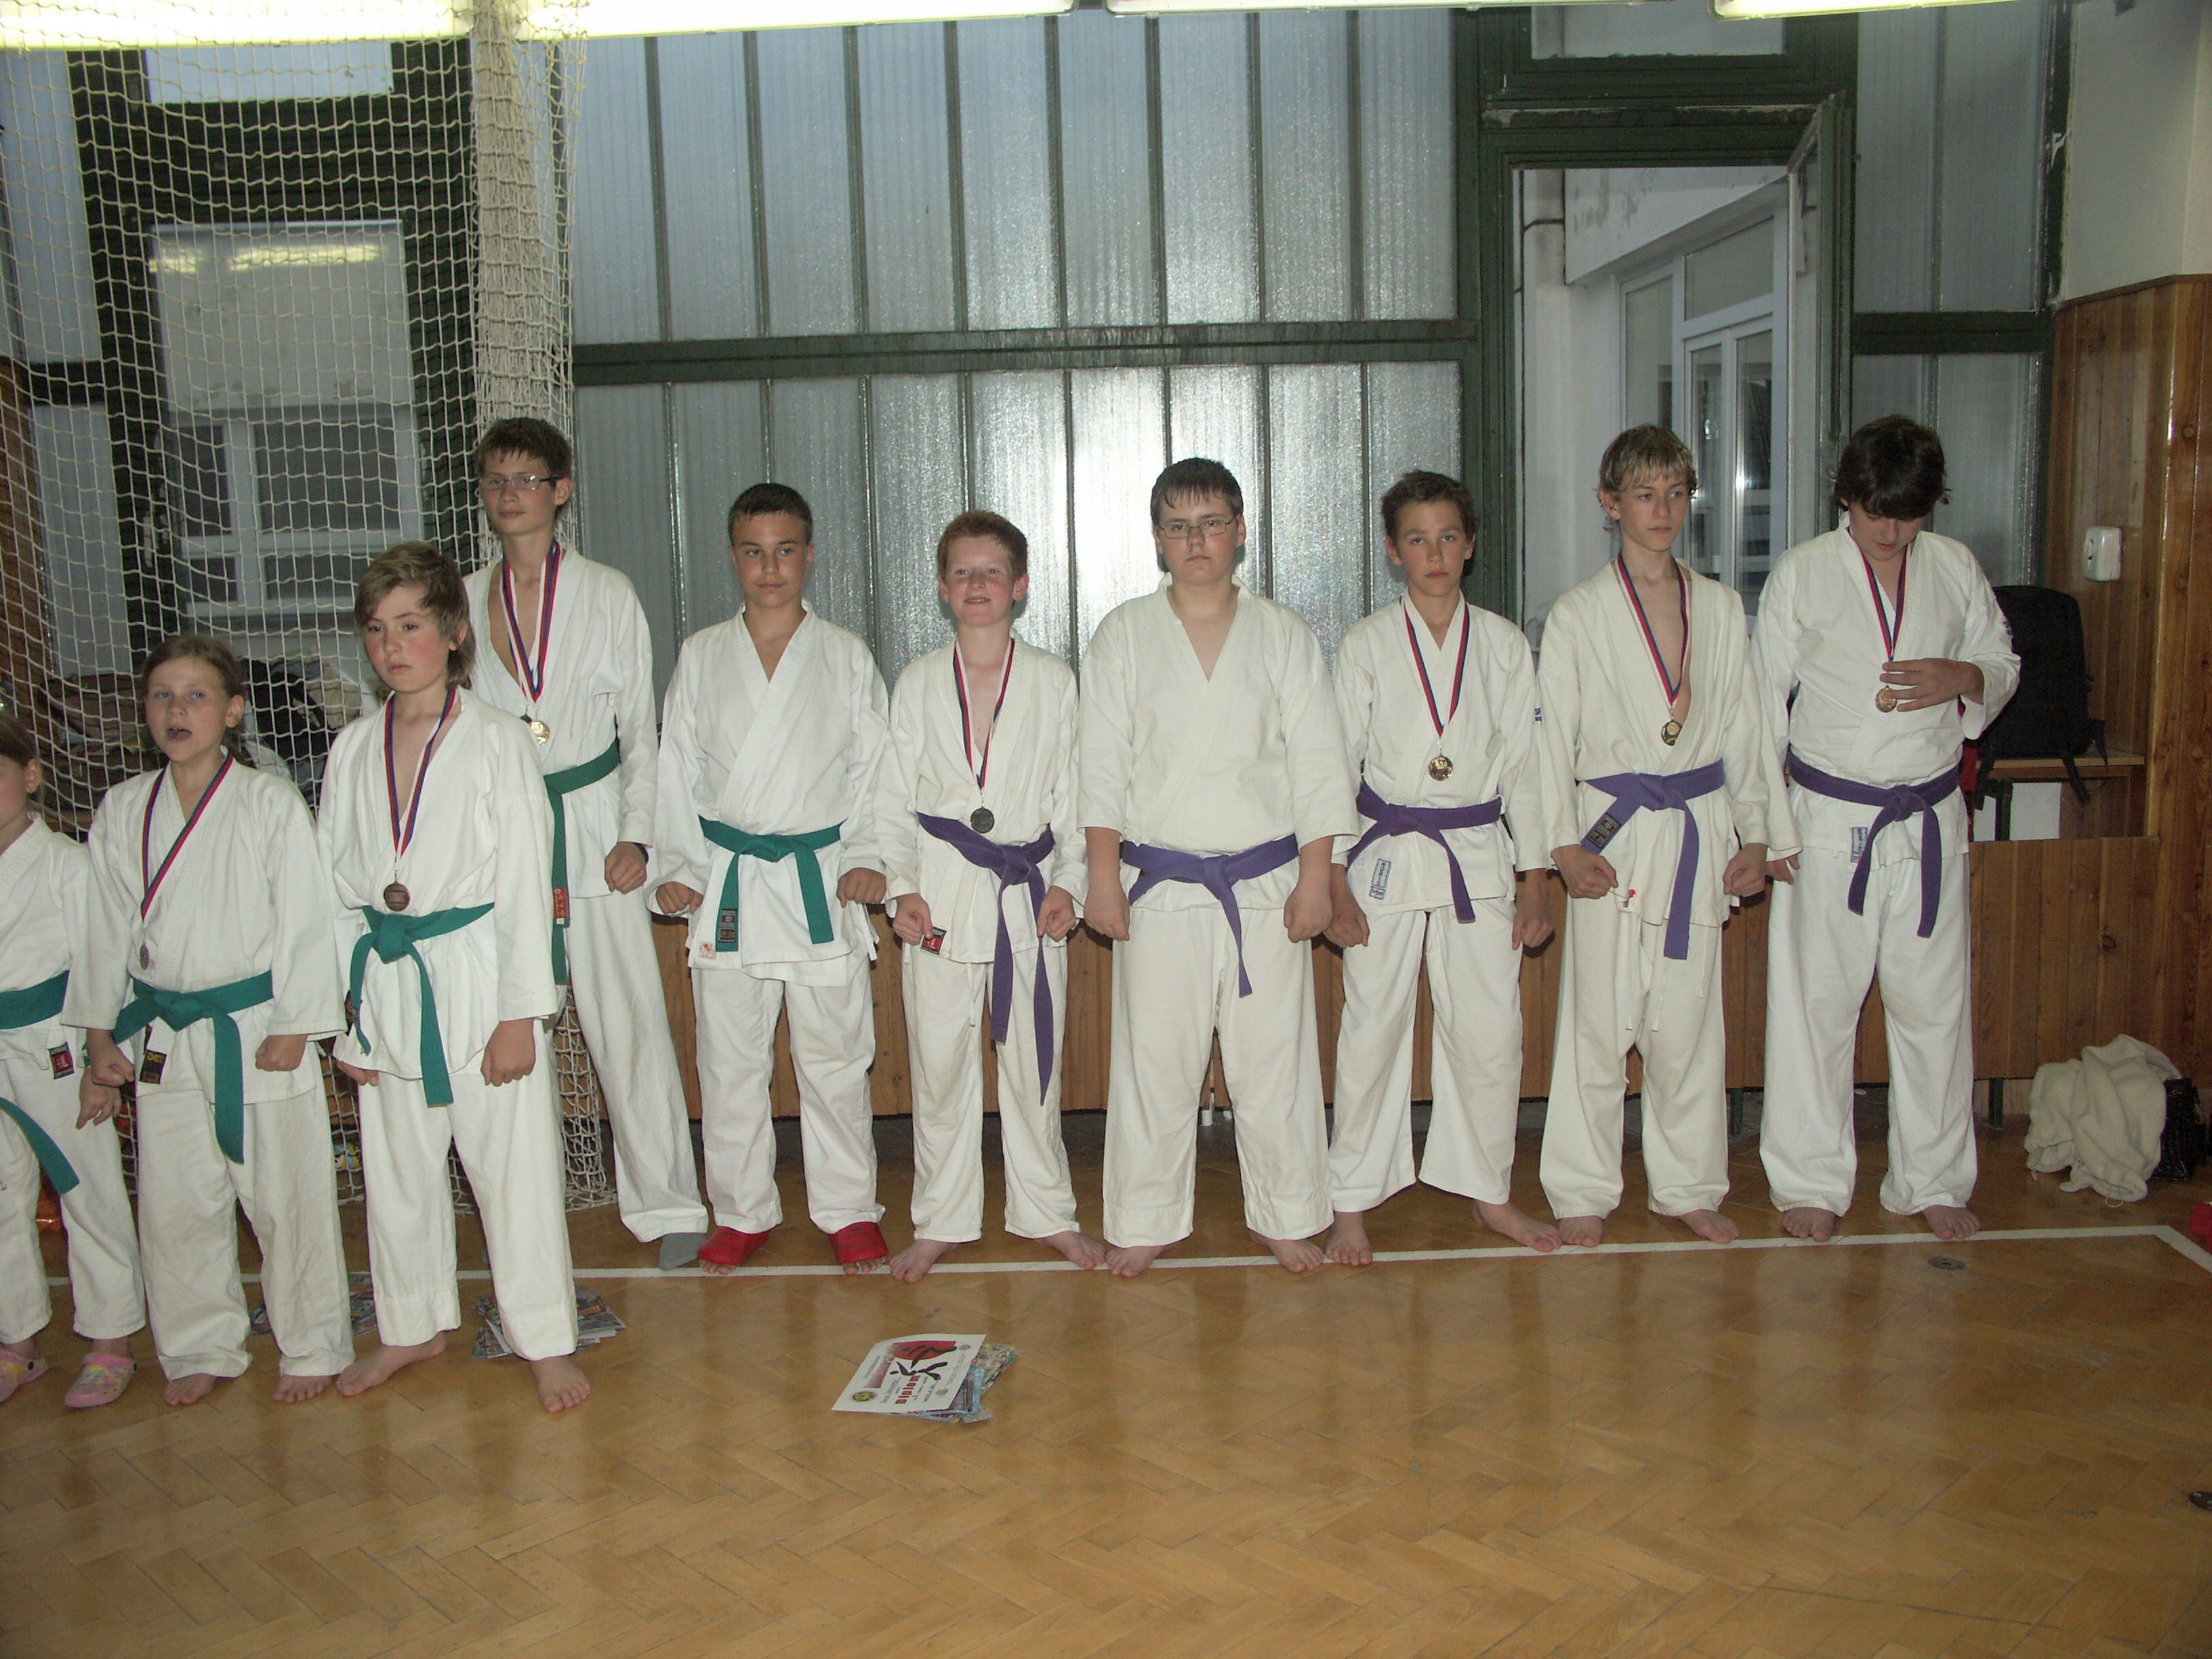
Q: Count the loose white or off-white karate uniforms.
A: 10